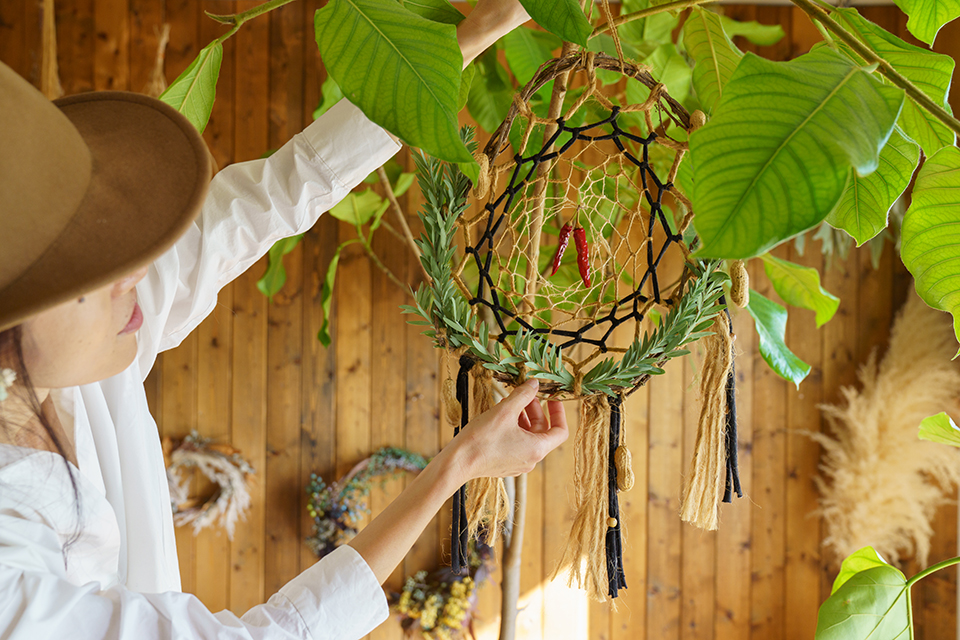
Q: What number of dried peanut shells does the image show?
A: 5